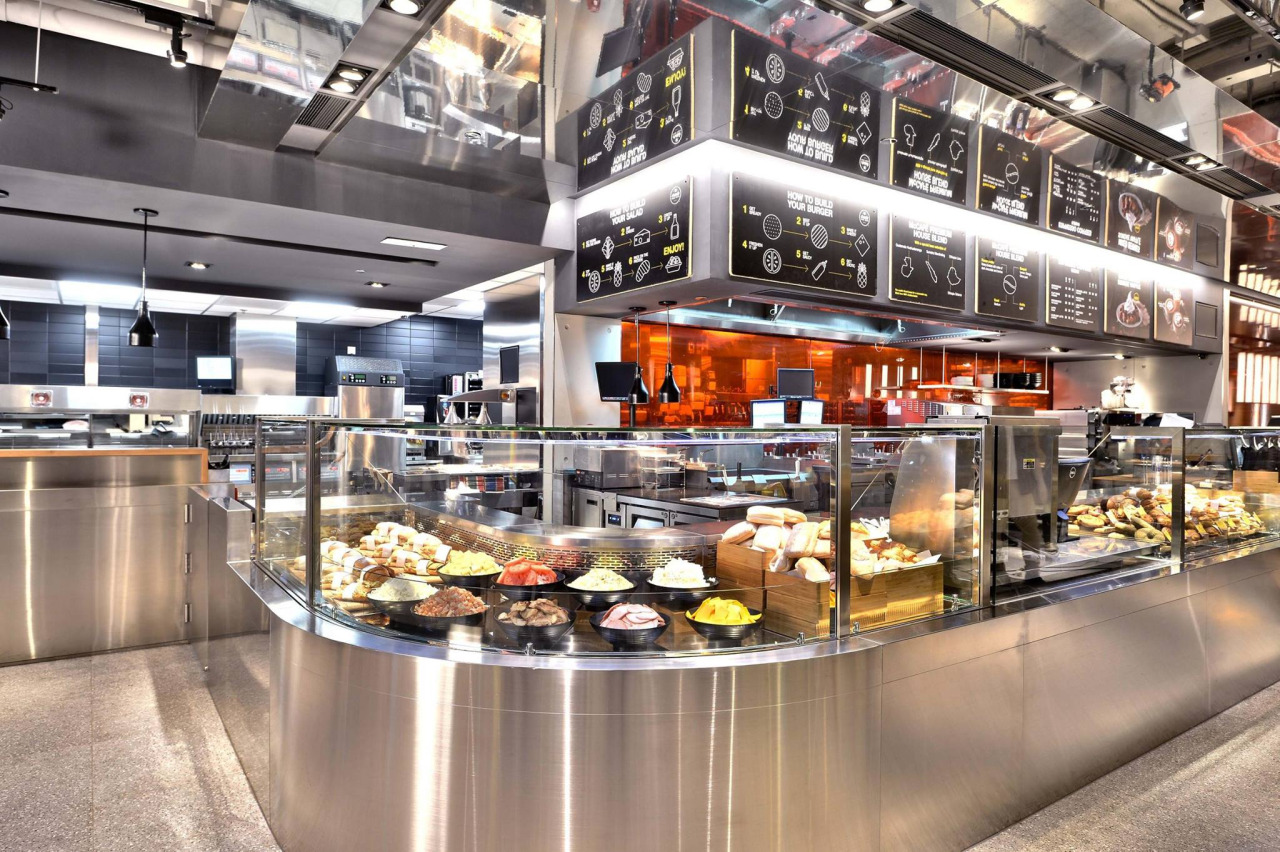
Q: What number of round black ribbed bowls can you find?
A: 9